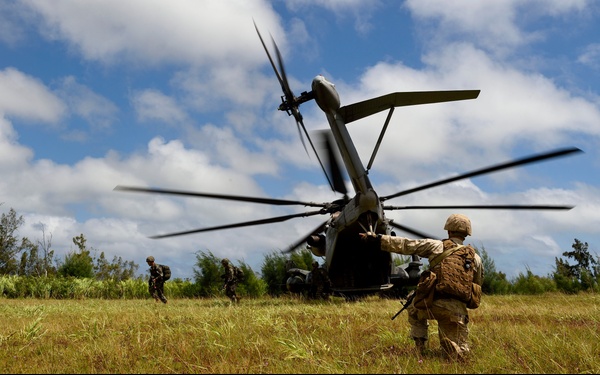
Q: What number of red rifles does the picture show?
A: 0